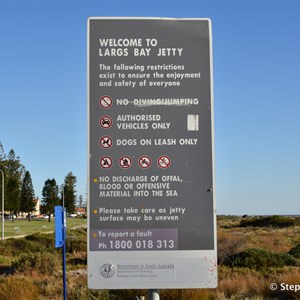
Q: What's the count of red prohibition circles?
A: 7